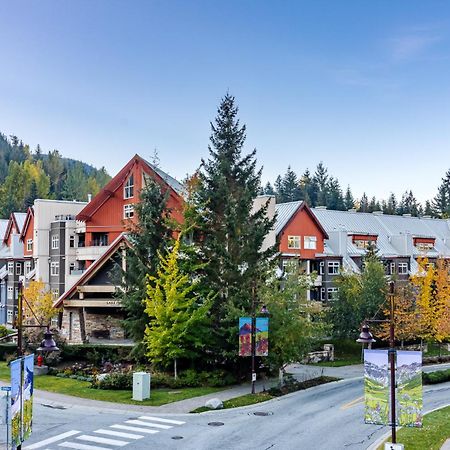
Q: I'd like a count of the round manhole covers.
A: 3